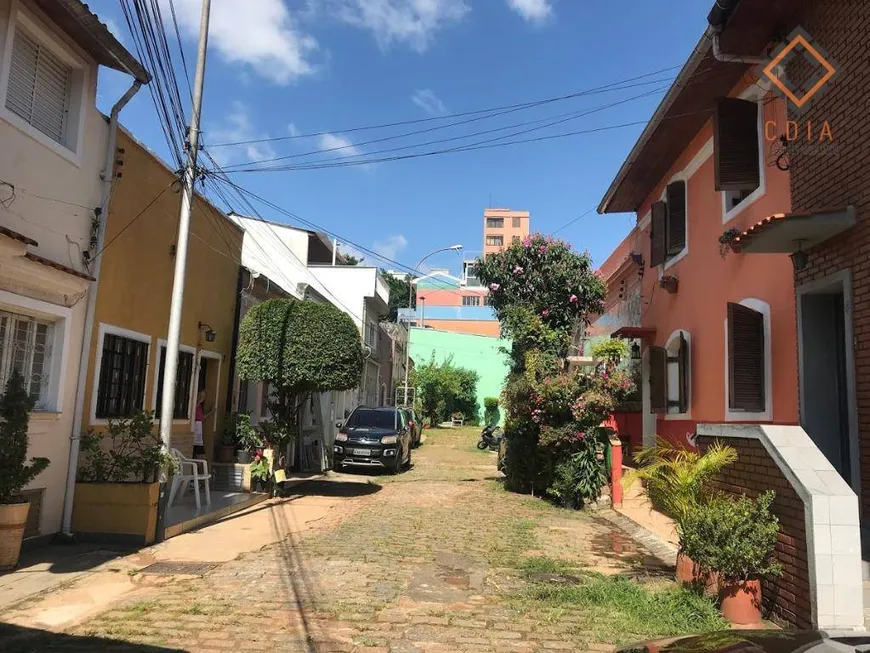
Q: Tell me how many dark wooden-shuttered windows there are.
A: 4